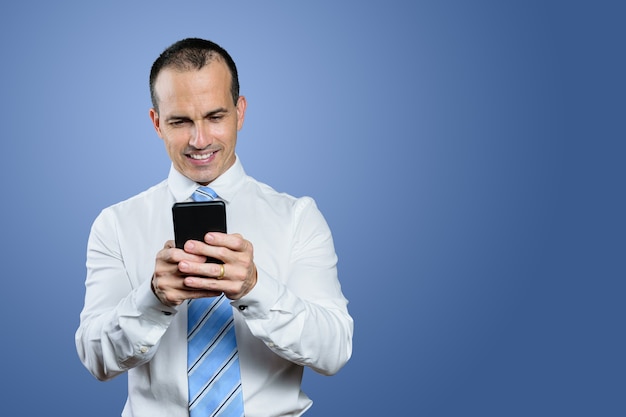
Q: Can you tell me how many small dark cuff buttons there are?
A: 2